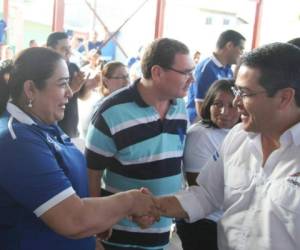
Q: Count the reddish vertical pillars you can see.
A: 4